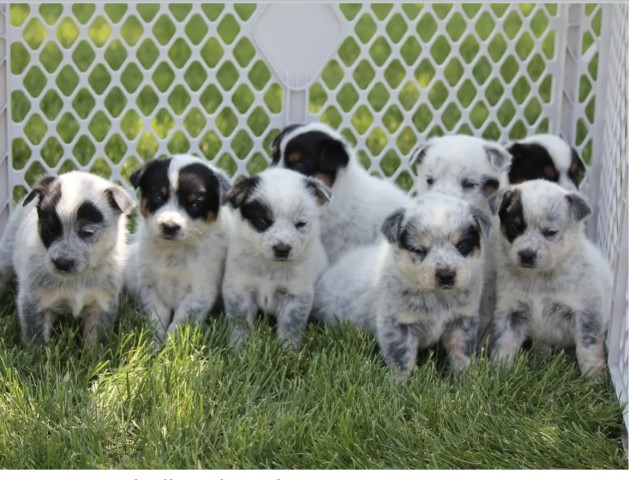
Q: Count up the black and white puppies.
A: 8